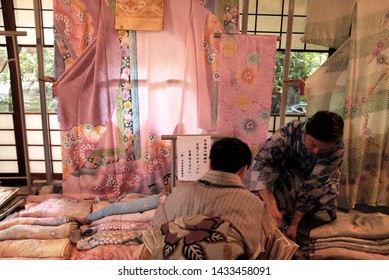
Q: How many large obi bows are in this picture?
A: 1